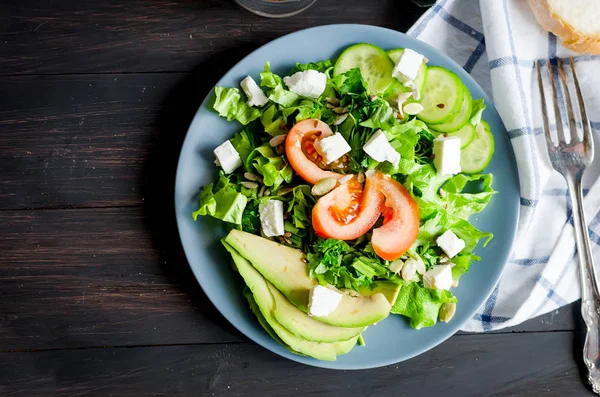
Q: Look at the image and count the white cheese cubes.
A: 11